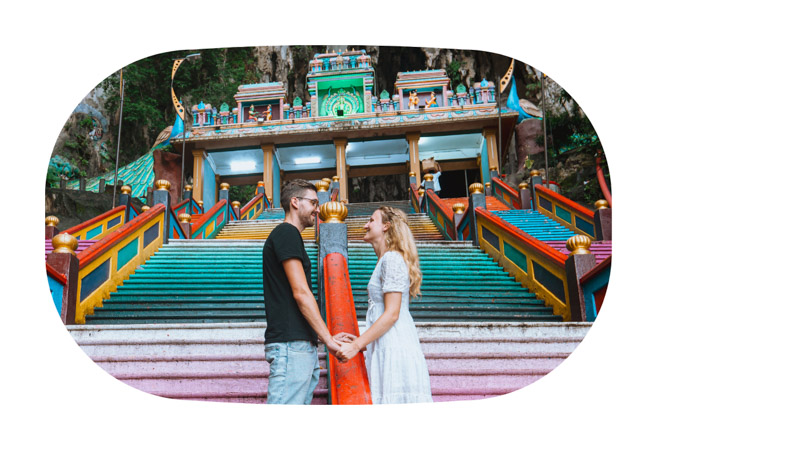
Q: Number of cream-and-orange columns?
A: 5